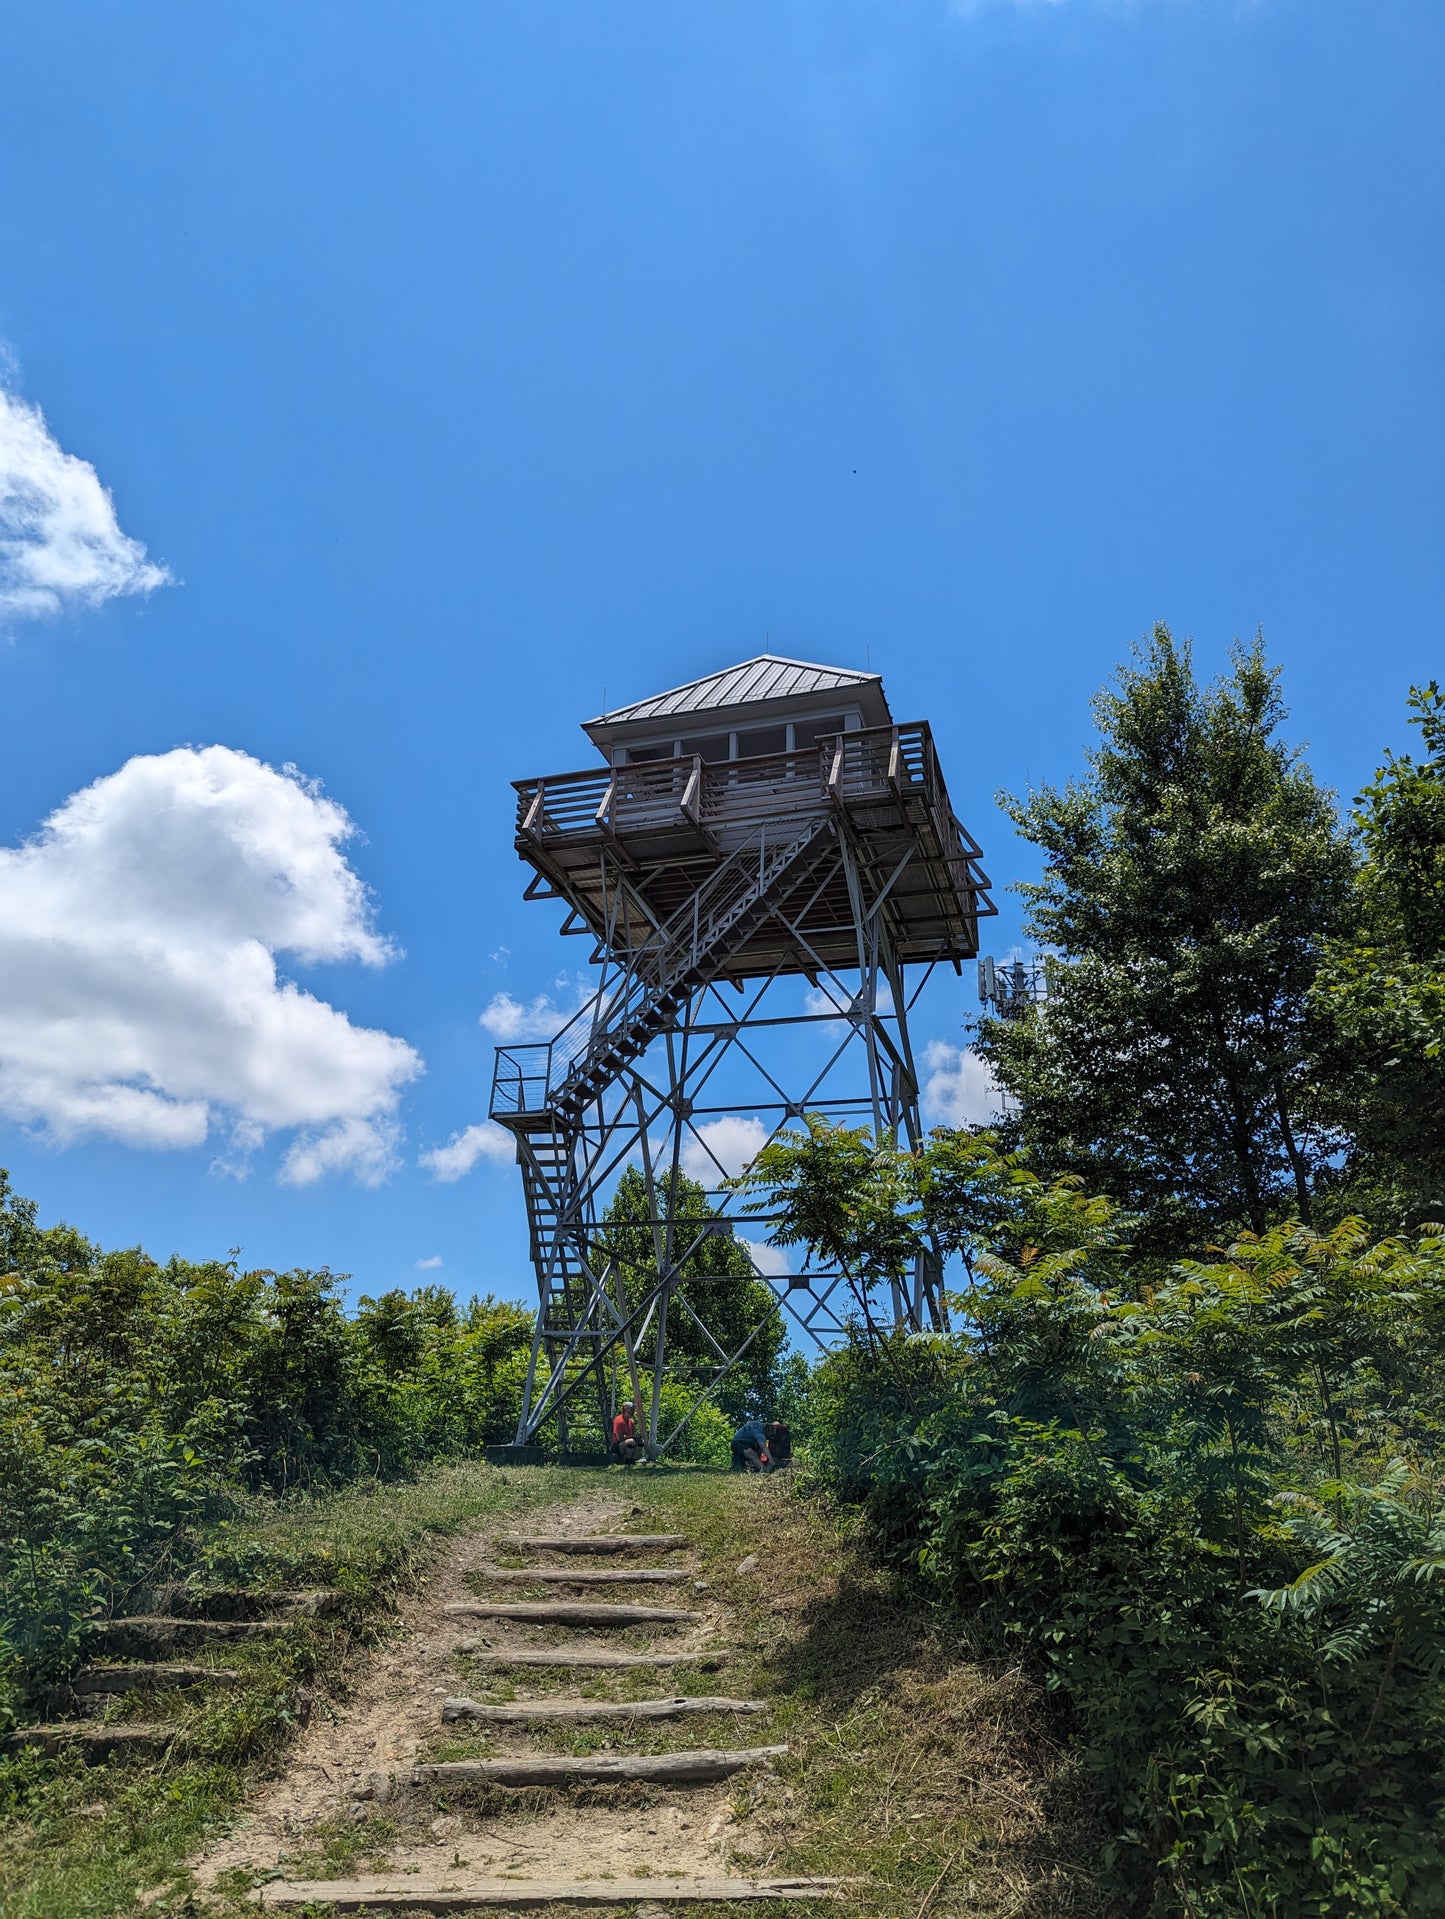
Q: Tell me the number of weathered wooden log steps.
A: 7